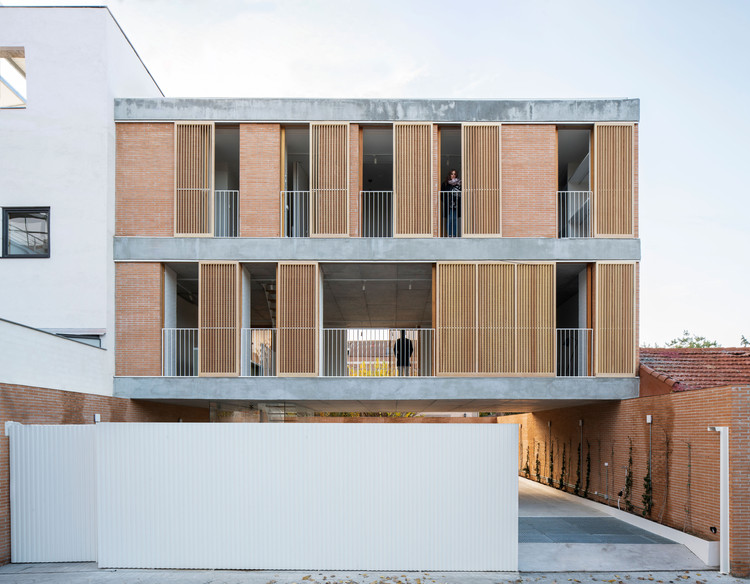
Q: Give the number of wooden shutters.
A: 11